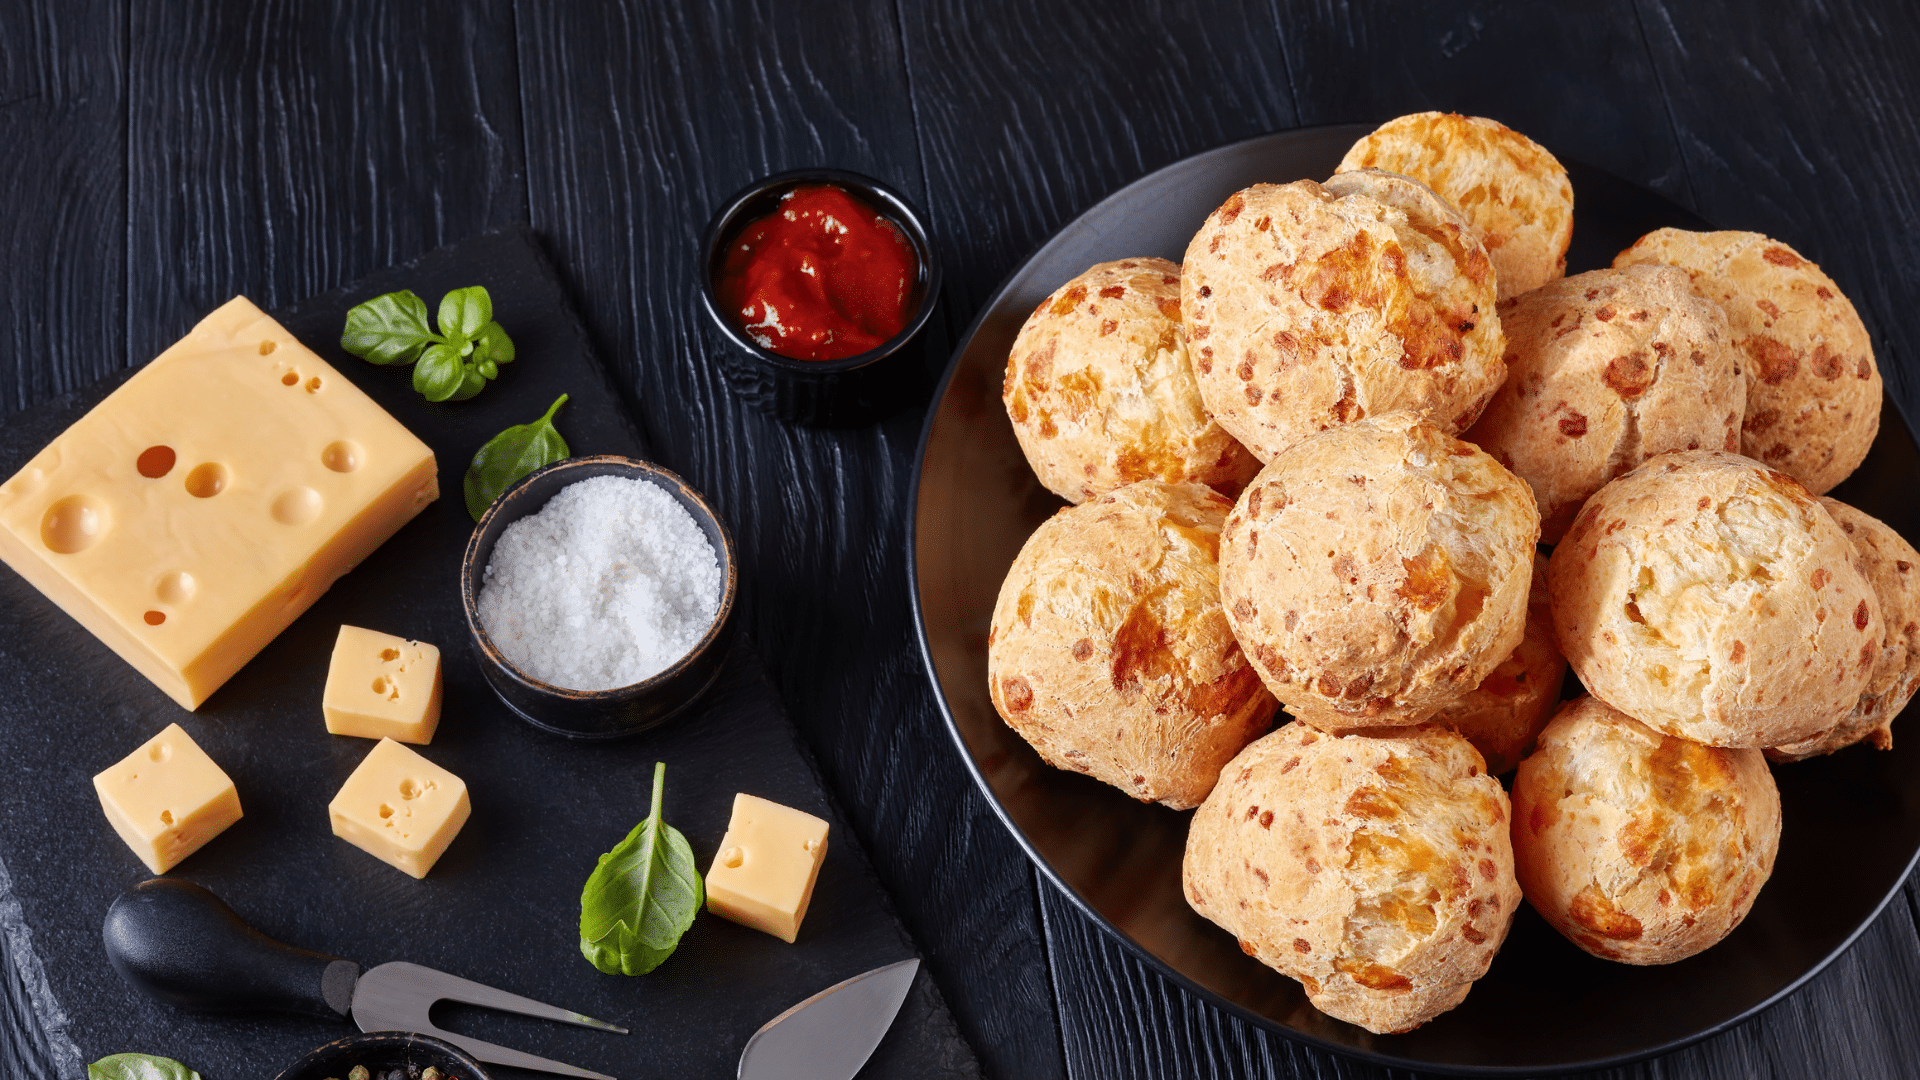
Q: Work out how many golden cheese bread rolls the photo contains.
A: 12